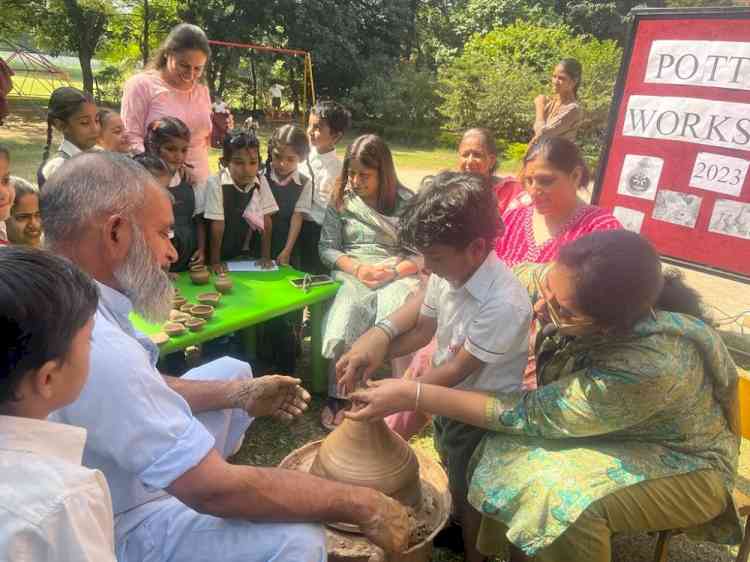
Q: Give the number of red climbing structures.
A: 1